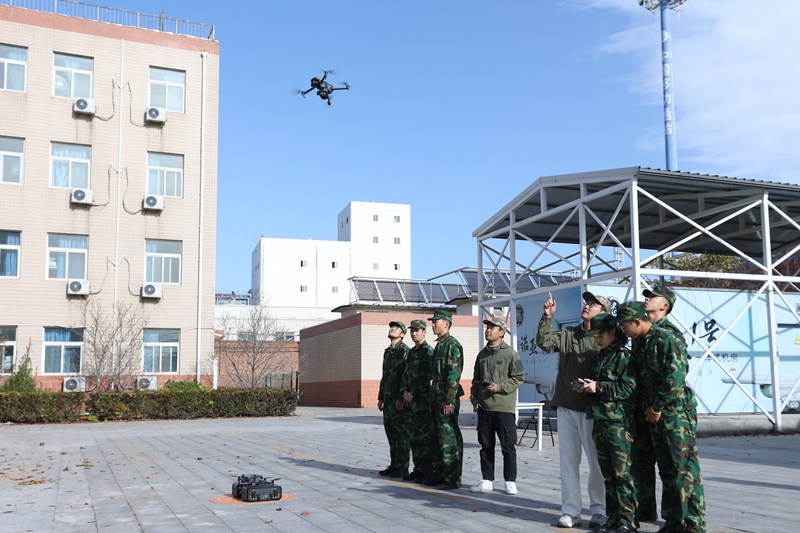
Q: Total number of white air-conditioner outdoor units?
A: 8